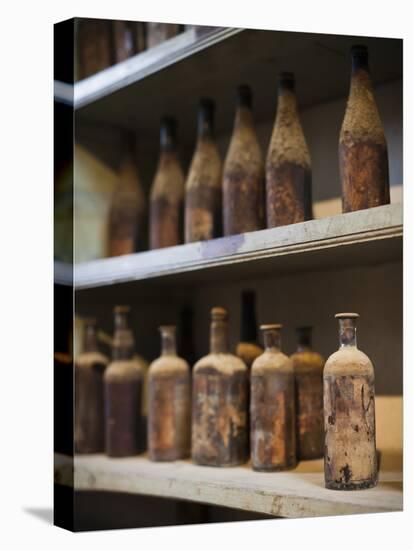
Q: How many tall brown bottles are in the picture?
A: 6